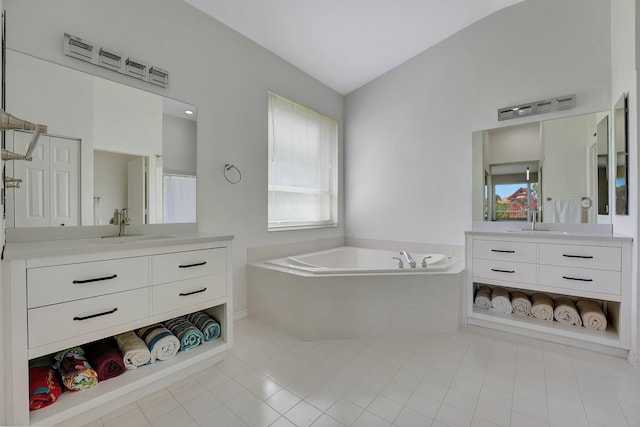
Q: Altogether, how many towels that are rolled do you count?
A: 13